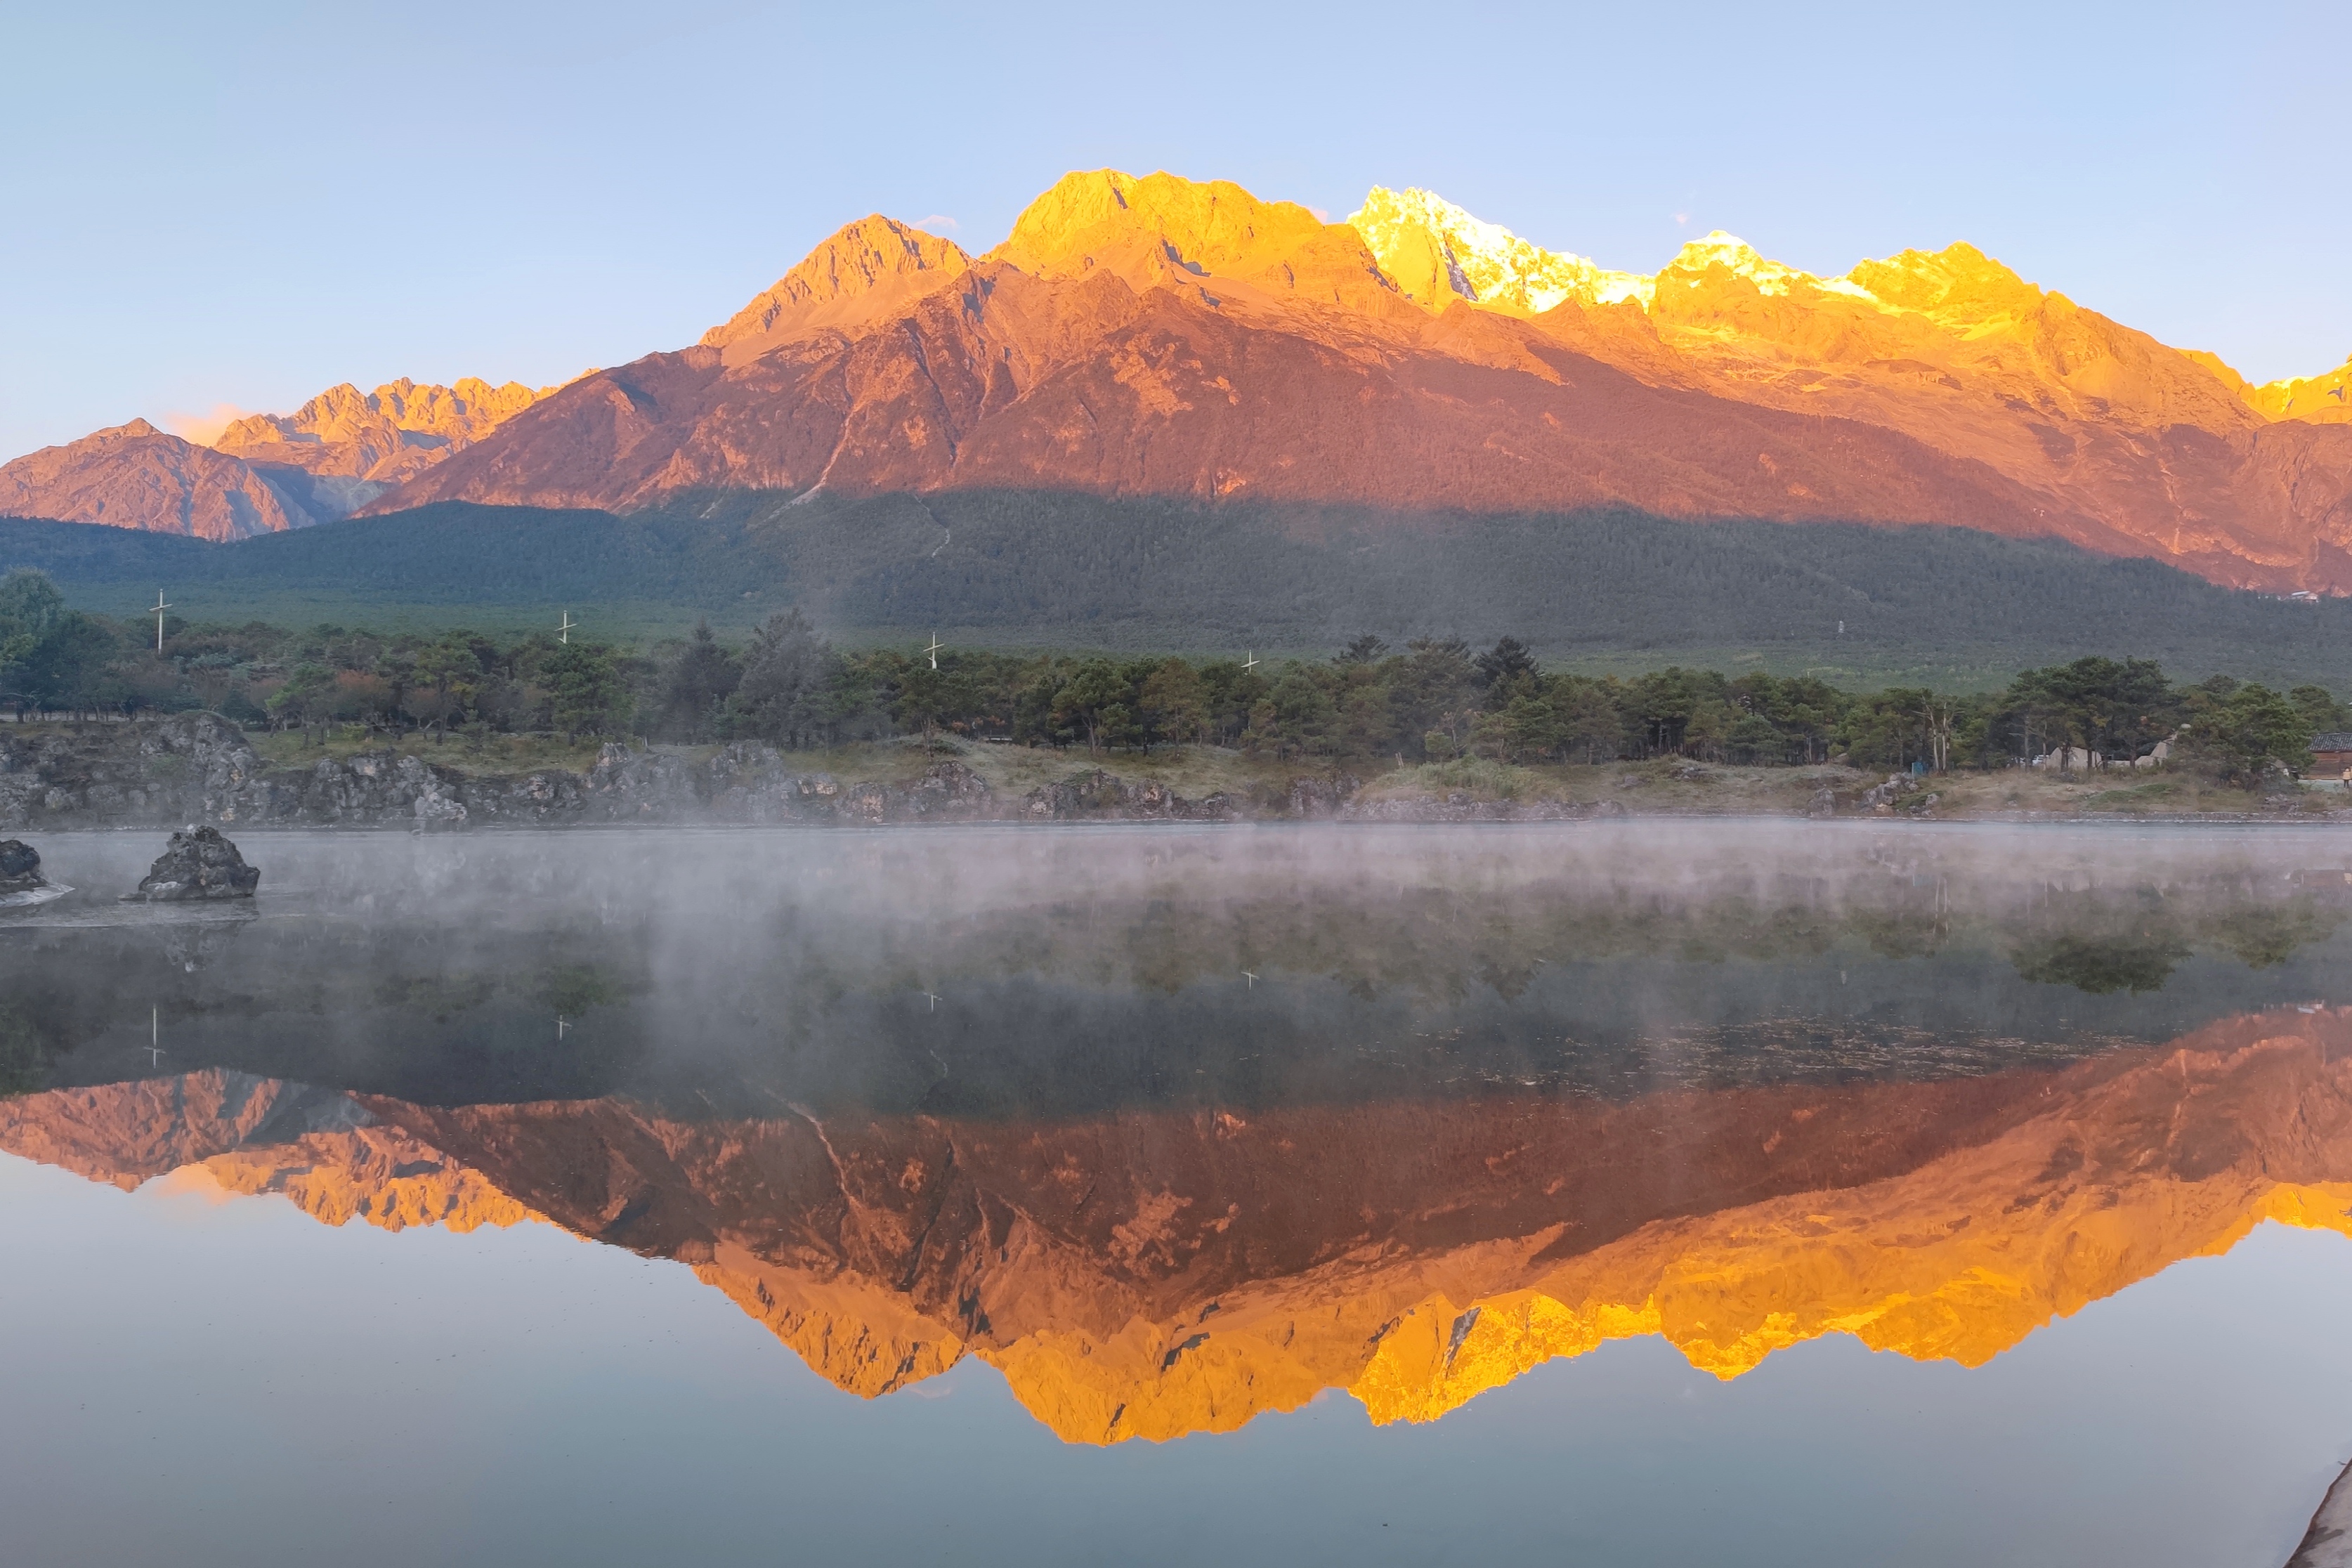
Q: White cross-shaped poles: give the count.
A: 4